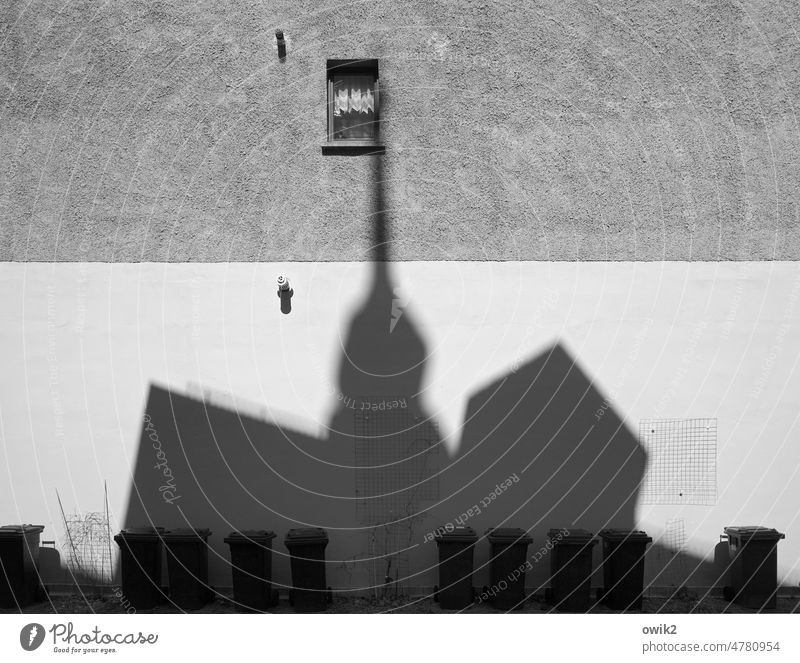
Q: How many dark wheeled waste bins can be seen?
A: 10